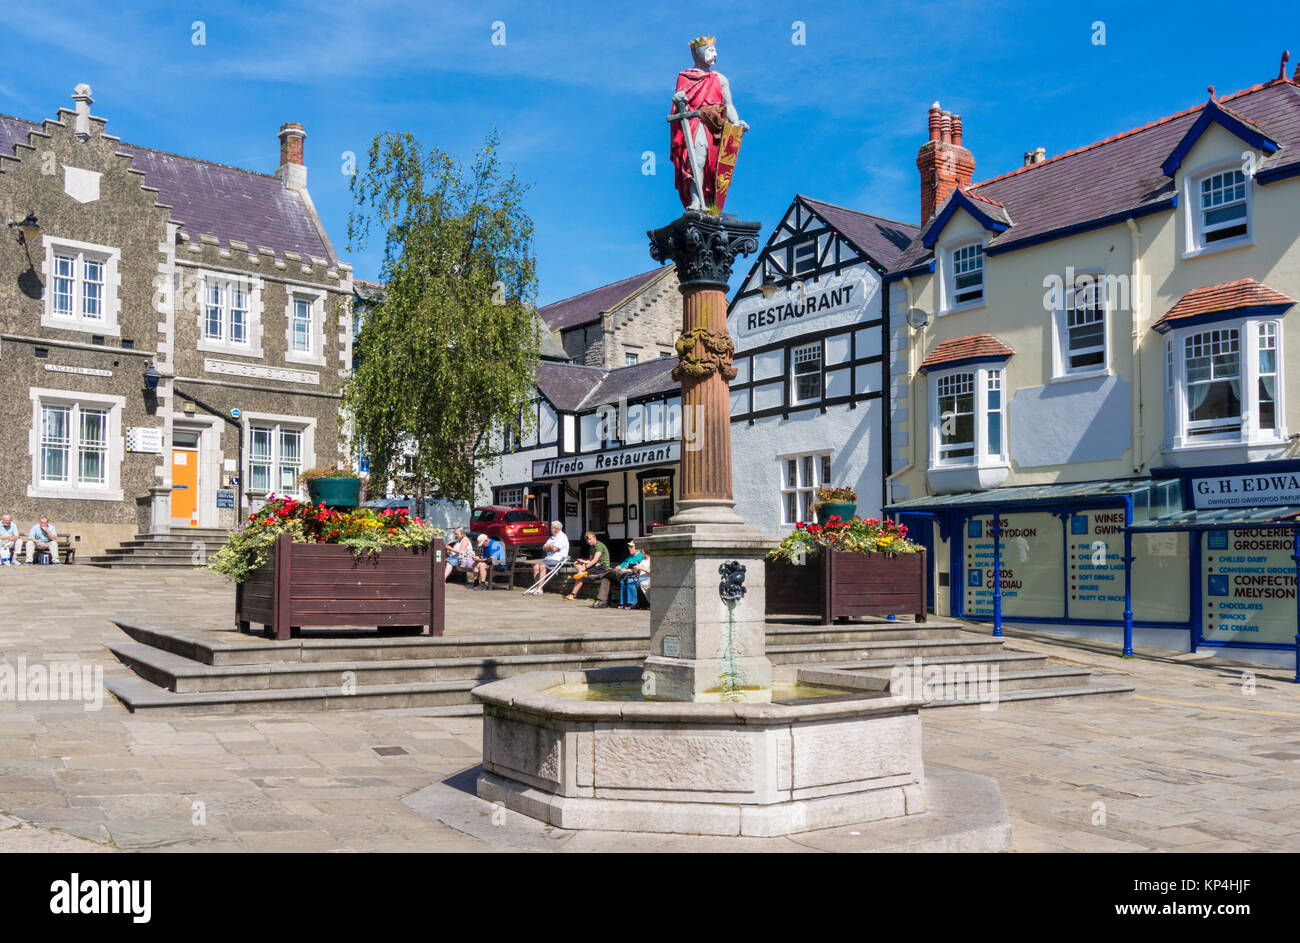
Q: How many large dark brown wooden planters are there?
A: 2